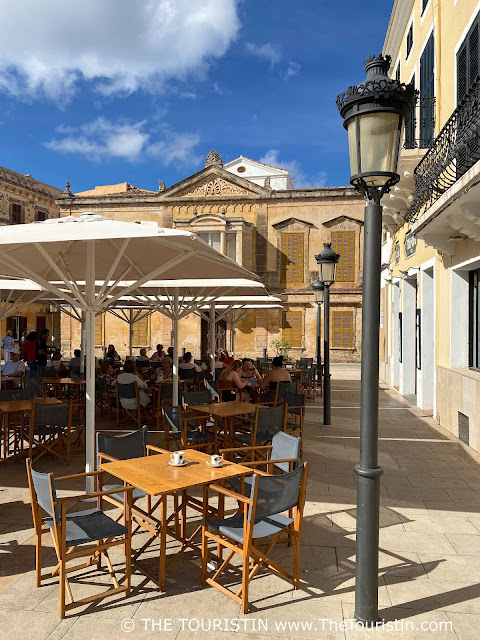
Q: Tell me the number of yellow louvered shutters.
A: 6